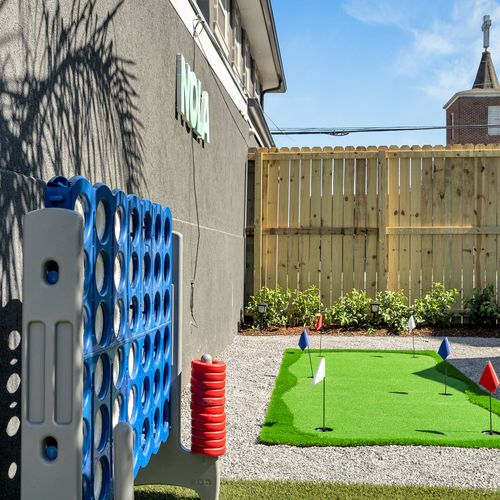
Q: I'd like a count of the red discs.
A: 11